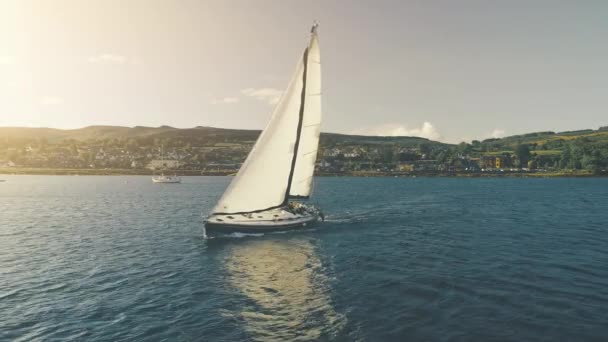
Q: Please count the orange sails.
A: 0